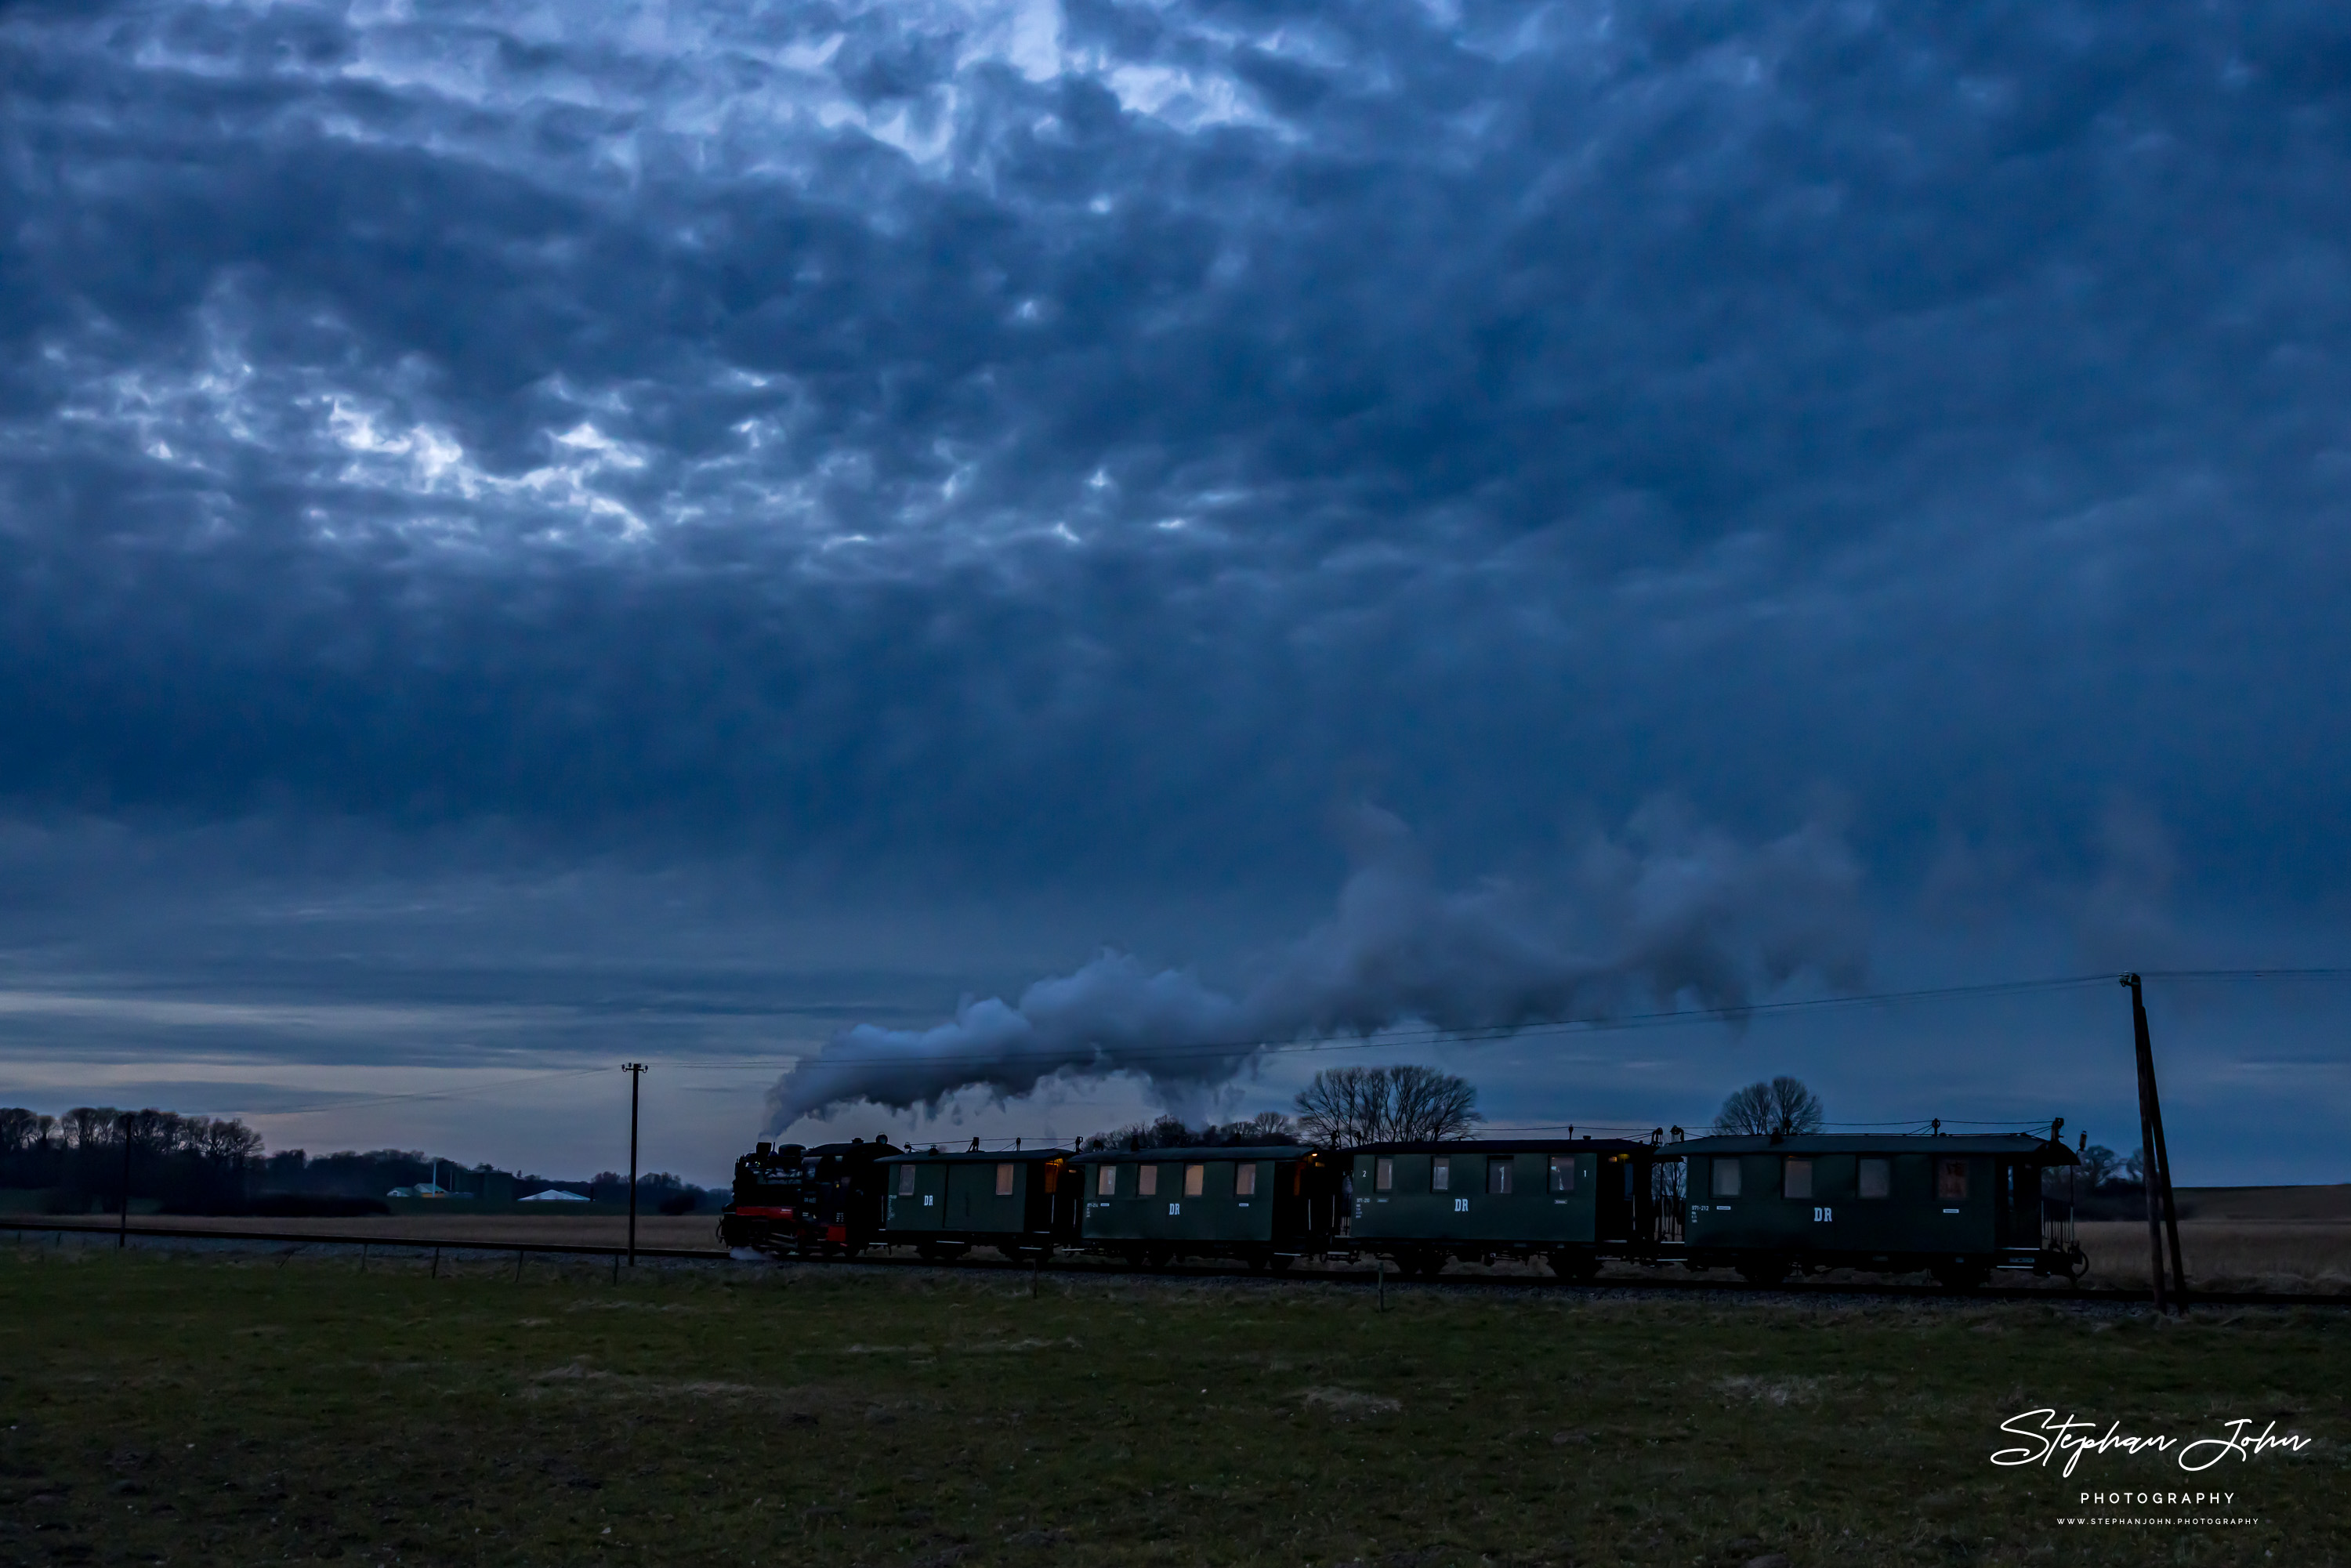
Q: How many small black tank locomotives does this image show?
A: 1